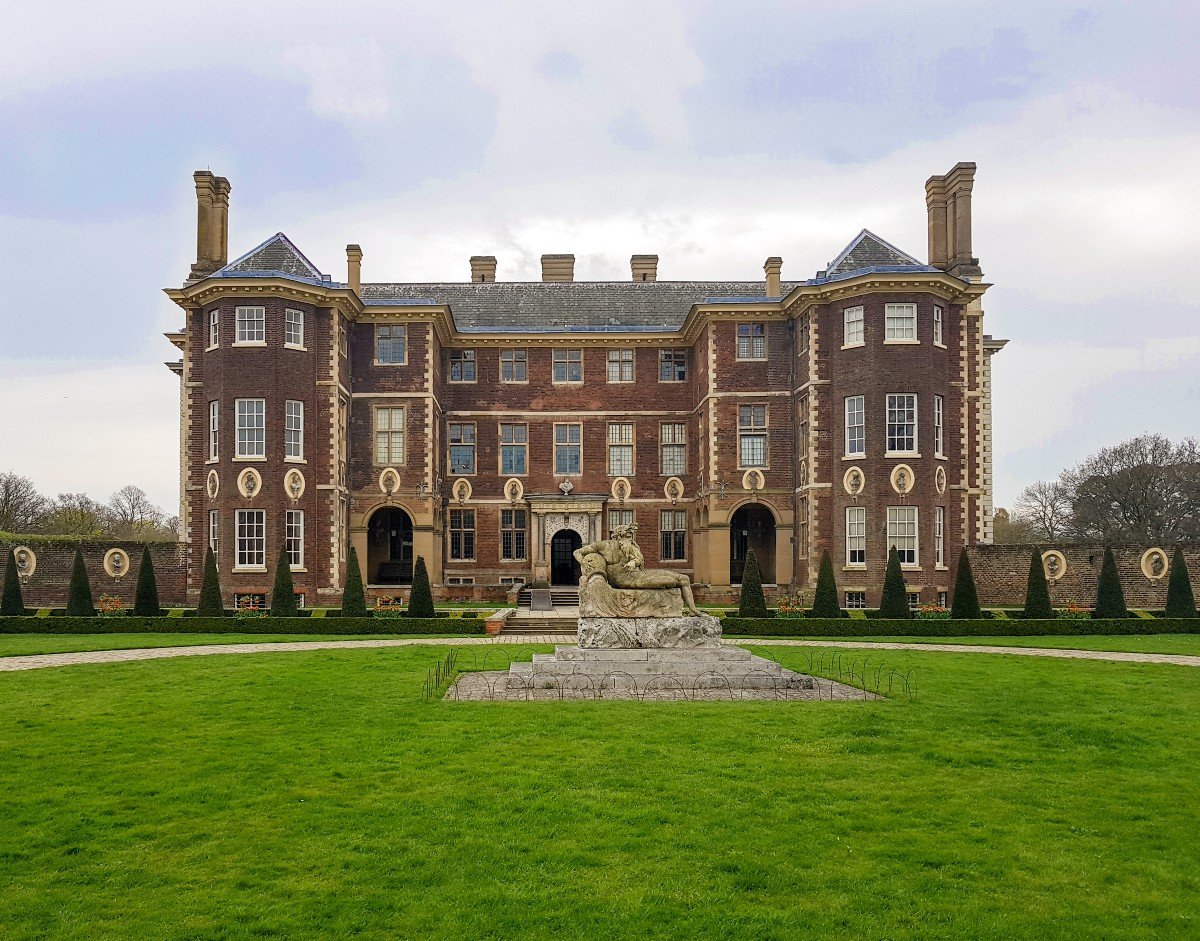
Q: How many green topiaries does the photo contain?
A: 14